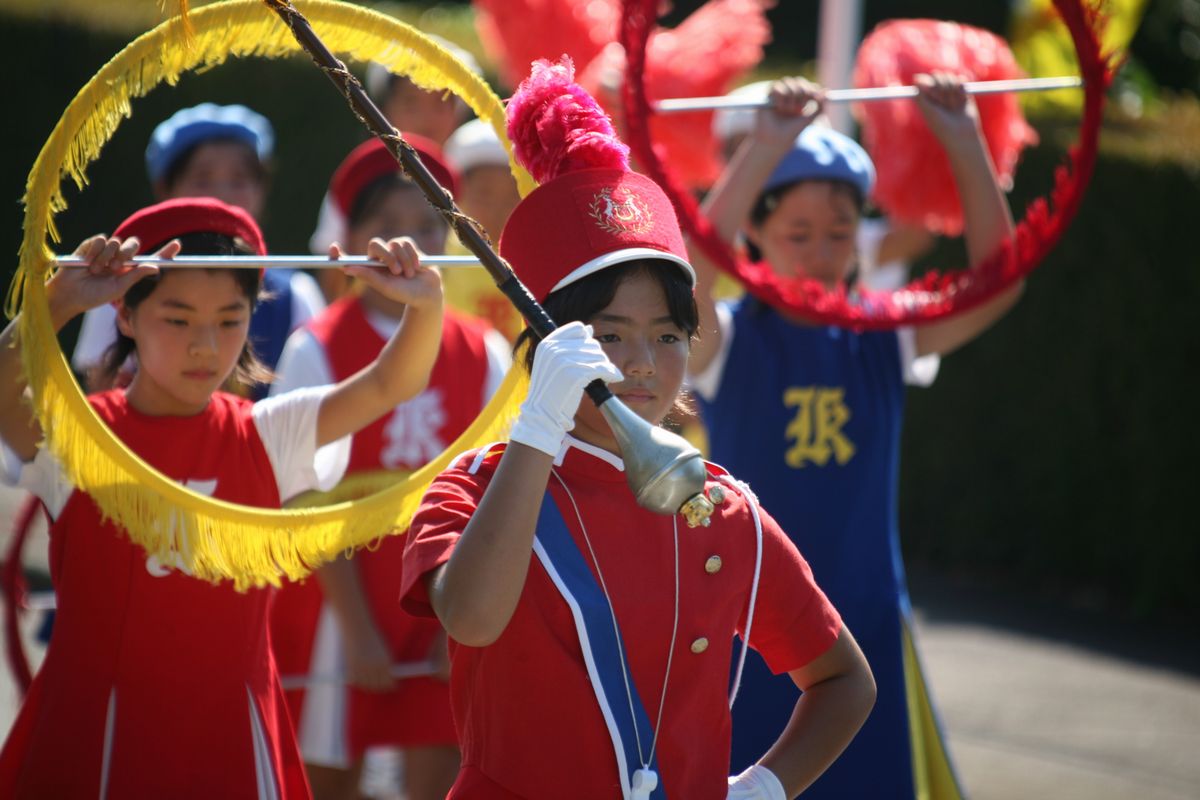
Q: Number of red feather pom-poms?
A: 3